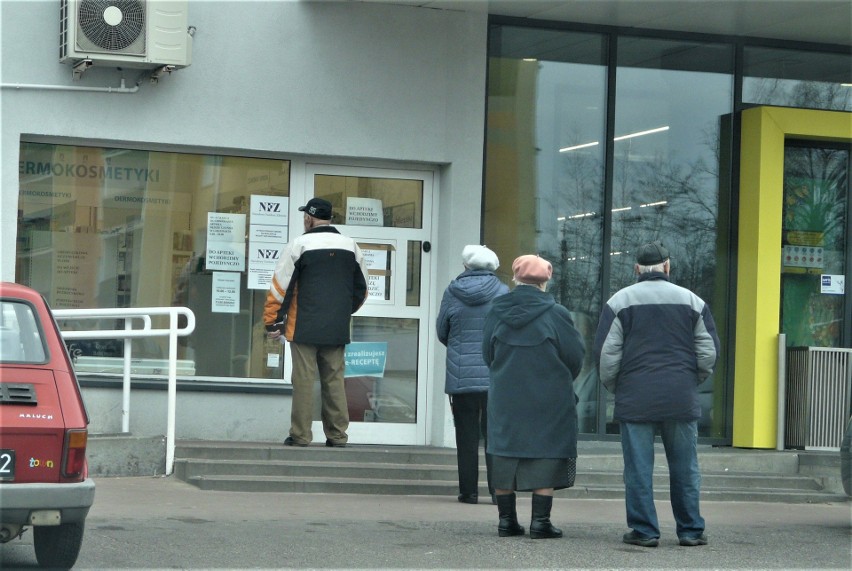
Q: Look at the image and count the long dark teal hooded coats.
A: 1